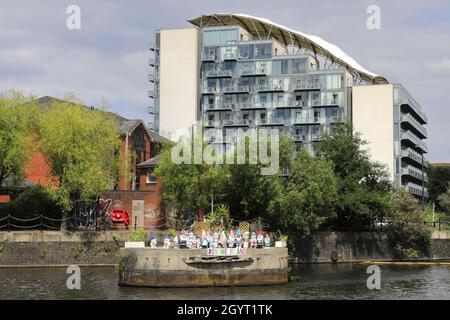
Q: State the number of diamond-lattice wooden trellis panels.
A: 2